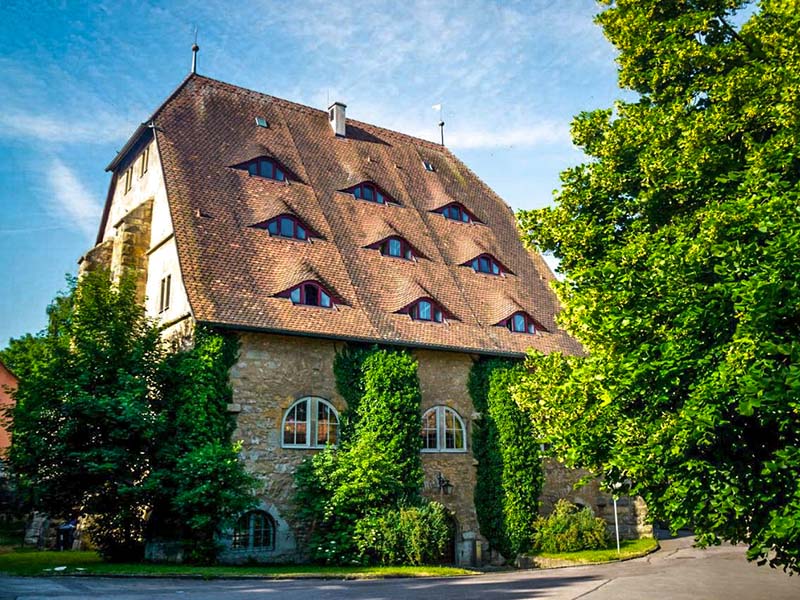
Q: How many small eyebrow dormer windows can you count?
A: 9